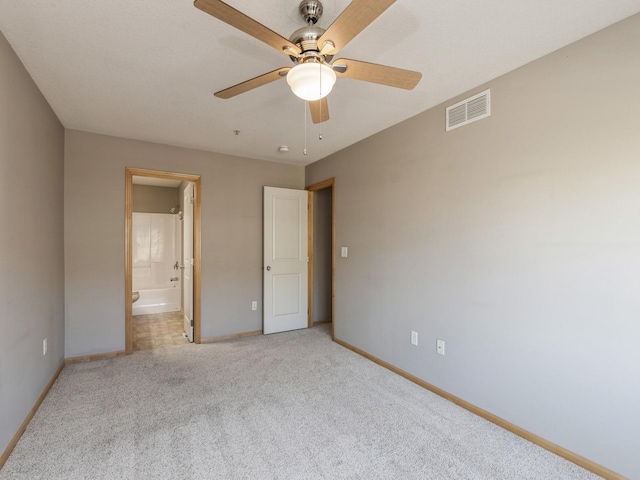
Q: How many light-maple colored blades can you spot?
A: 5